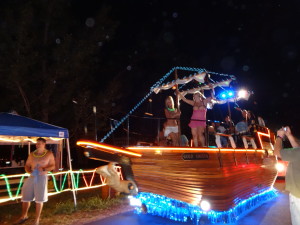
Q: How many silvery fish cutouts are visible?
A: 0